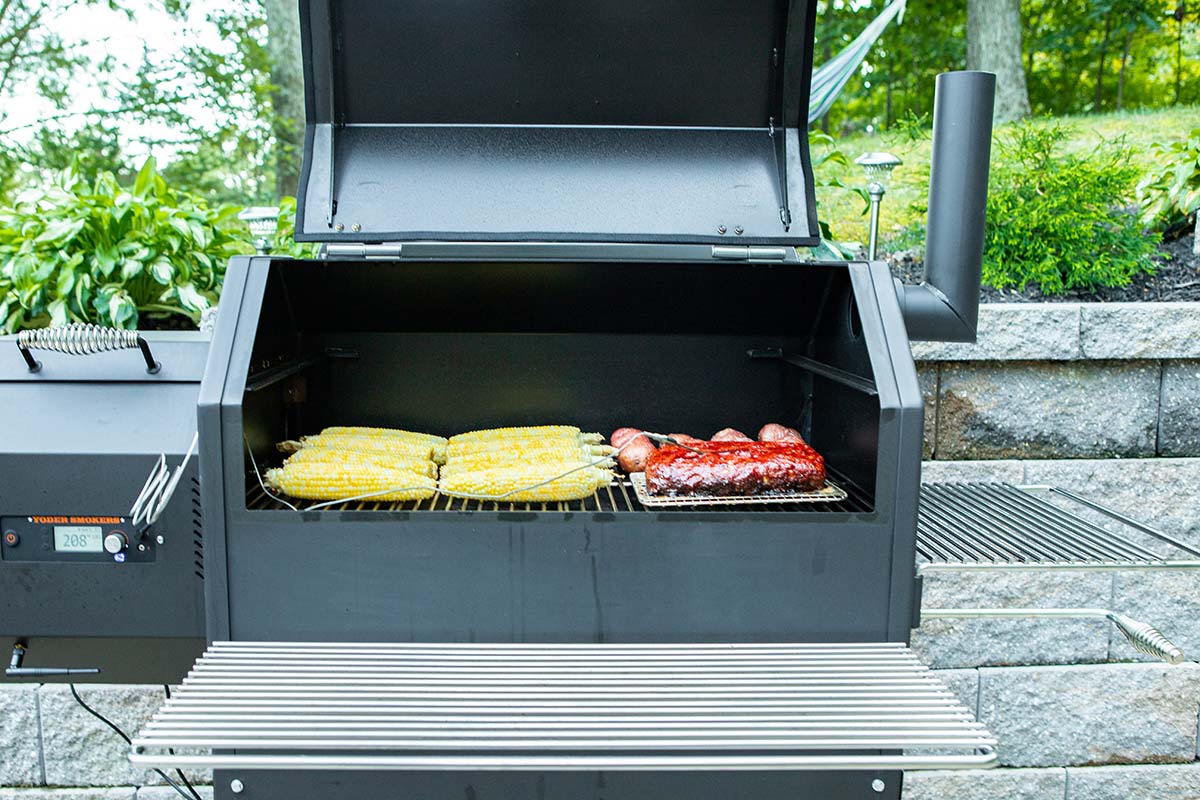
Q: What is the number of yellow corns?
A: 8